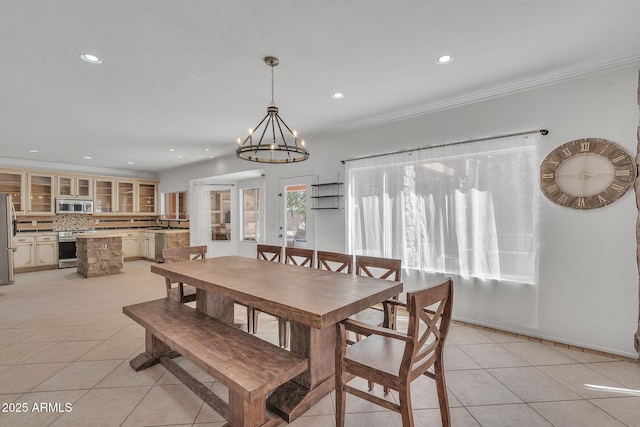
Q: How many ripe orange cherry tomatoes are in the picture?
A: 0